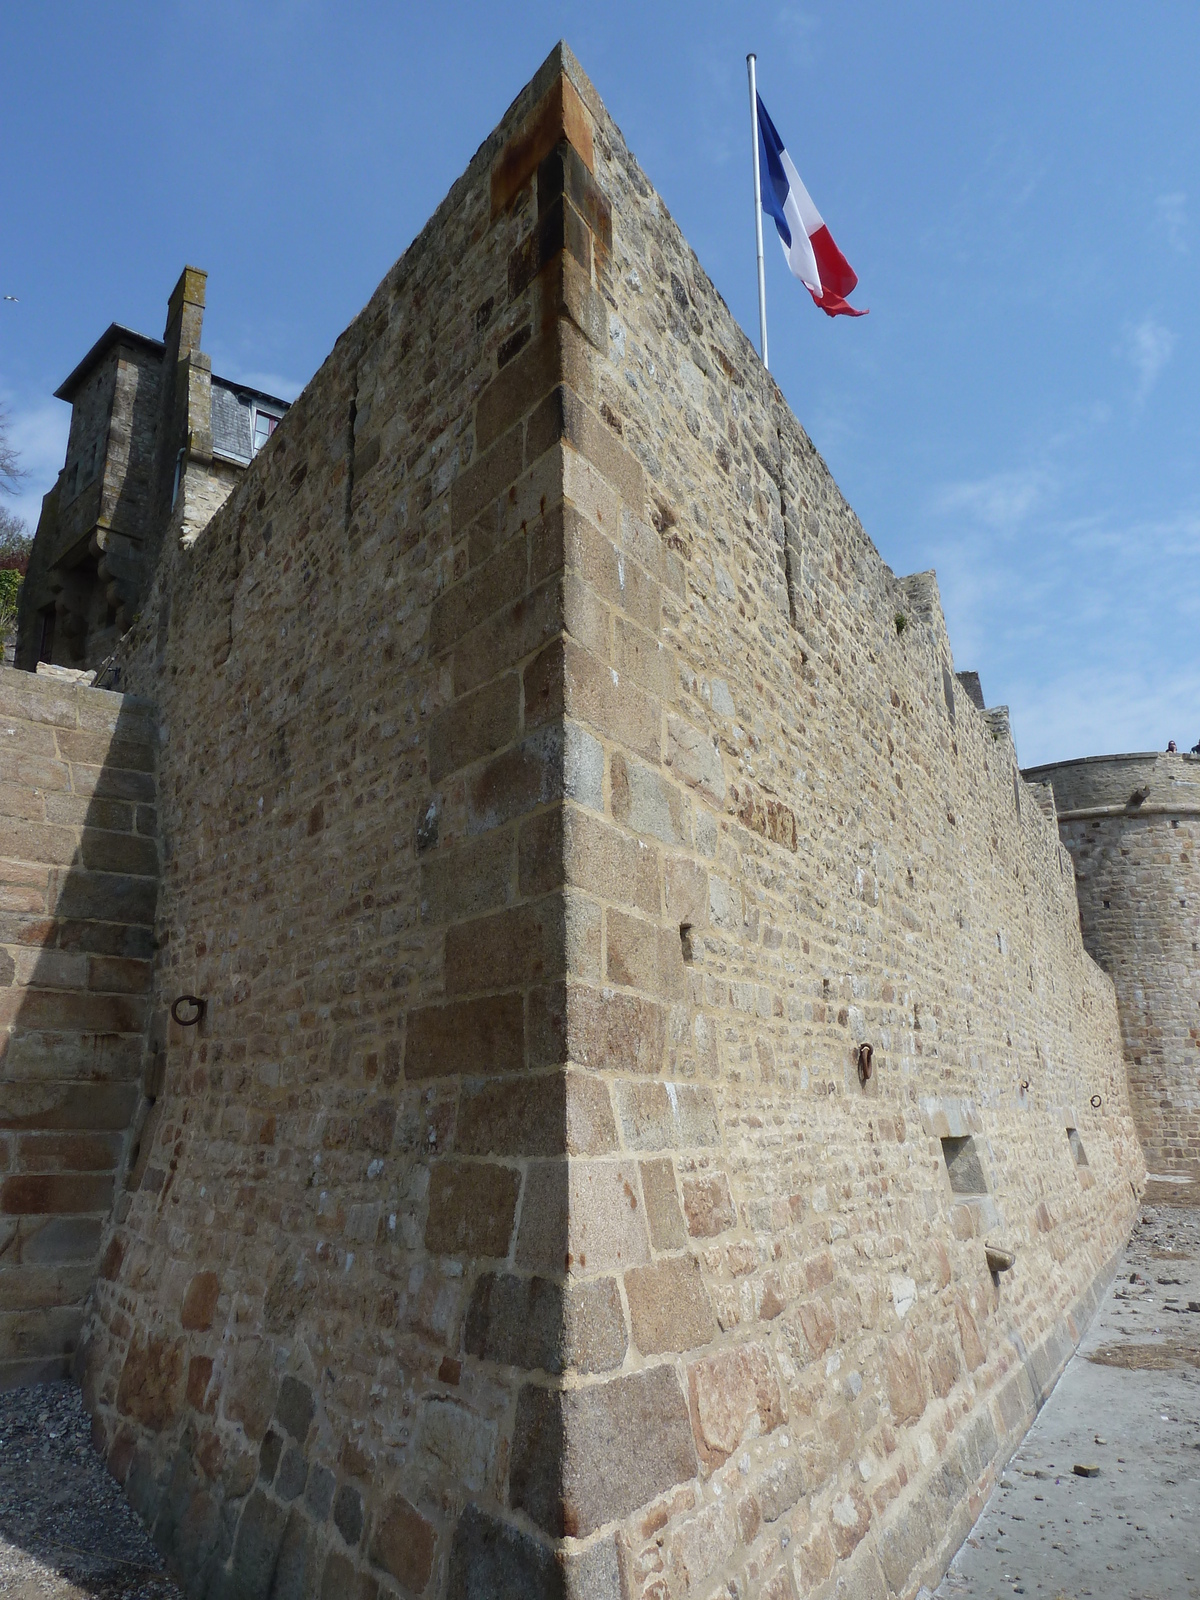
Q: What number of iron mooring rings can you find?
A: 4